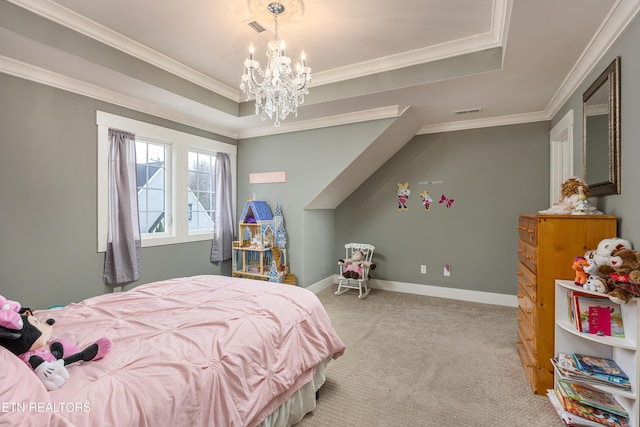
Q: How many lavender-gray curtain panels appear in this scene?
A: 2